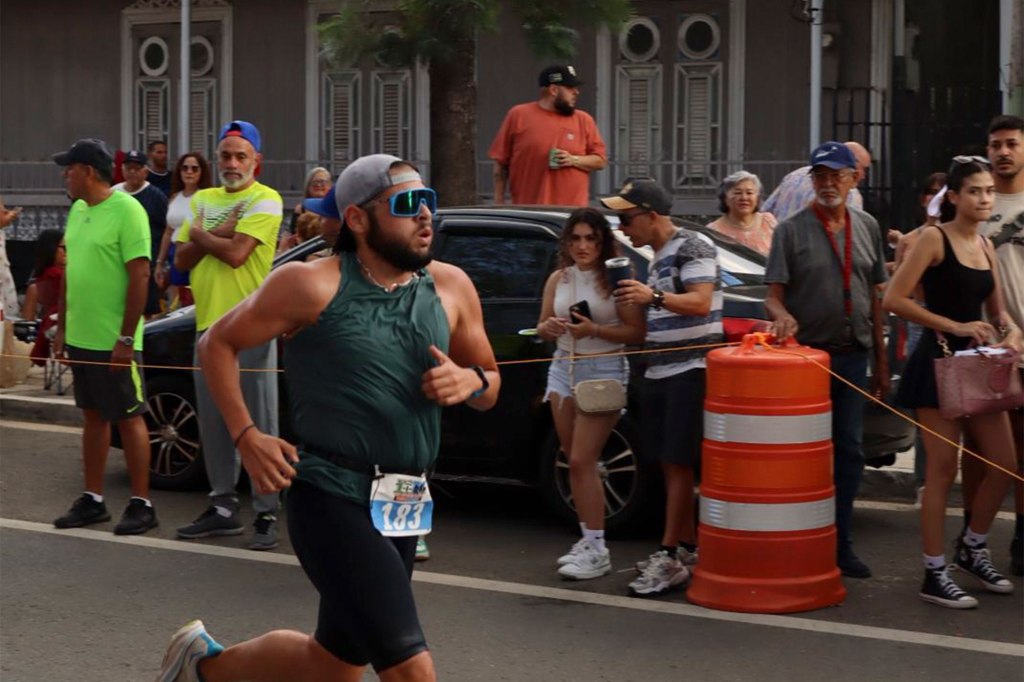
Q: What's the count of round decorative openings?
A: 4